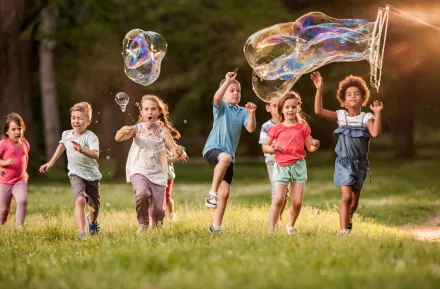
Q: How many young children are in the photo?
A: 8